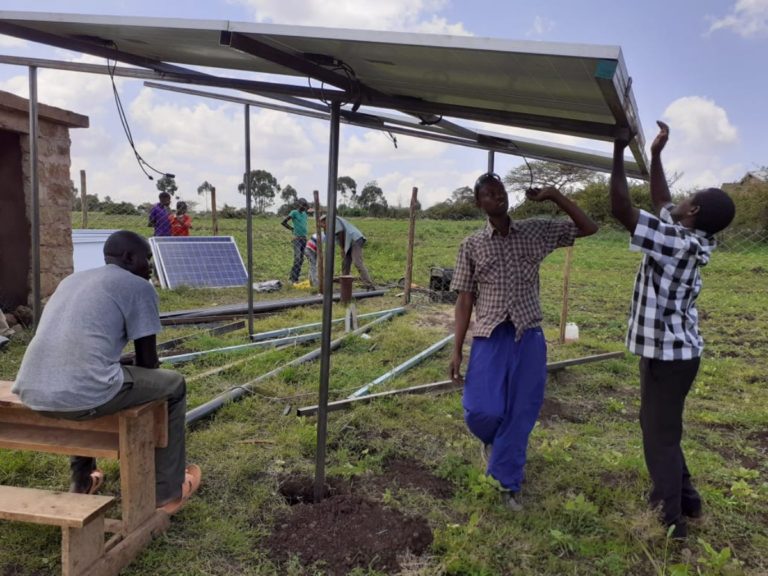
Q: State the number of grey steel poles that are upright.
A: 4